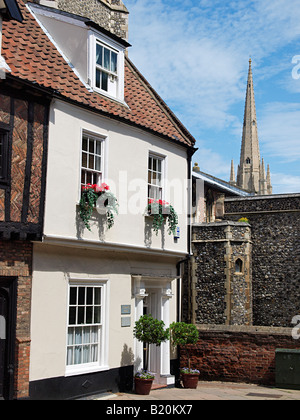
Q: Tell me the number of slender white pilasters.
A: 2